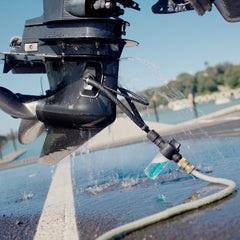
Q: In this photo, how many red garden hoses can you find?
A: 0